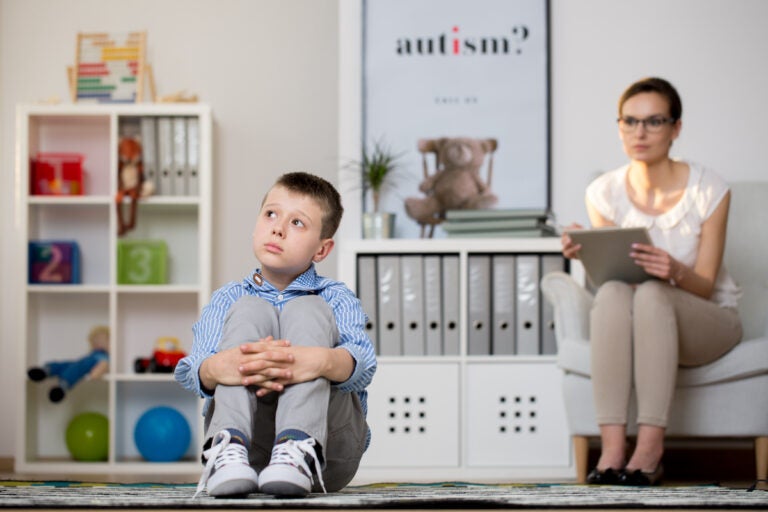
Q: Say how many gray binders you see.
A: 13